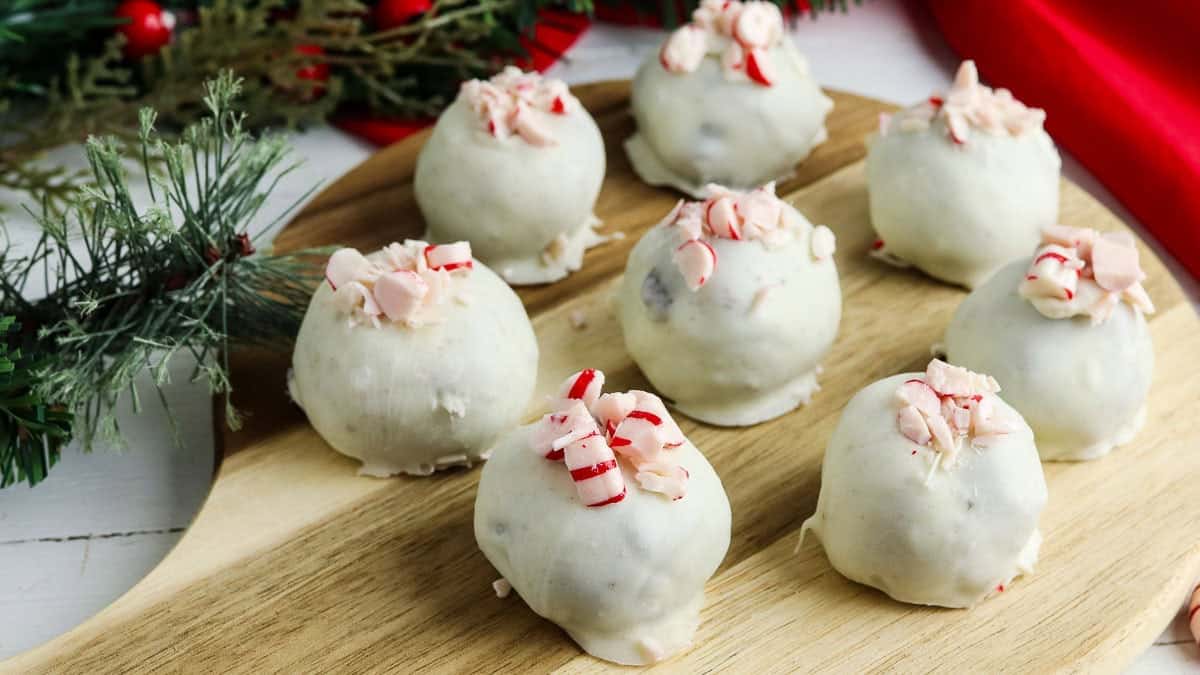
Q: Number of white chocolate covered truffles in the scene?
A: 8